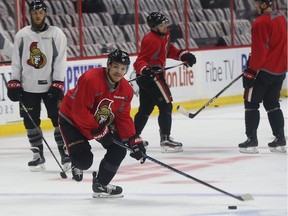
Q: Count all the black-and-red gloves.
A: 7